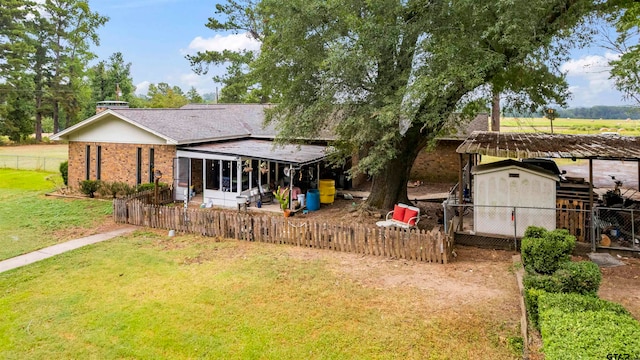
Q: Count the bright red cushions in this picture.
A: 2